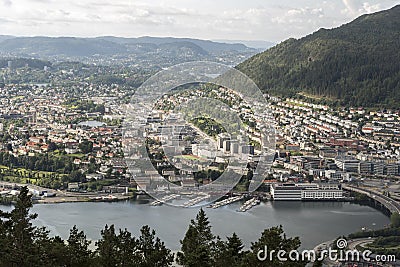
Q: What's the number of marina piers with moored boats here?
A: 4